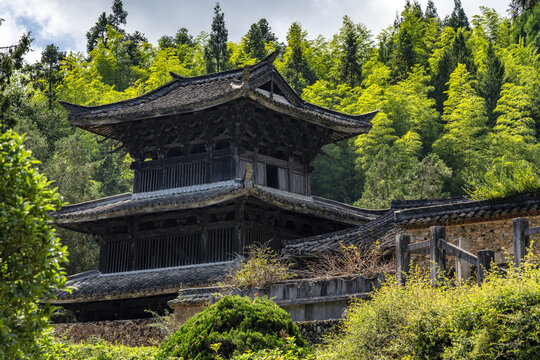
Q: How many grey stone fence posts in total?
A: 4